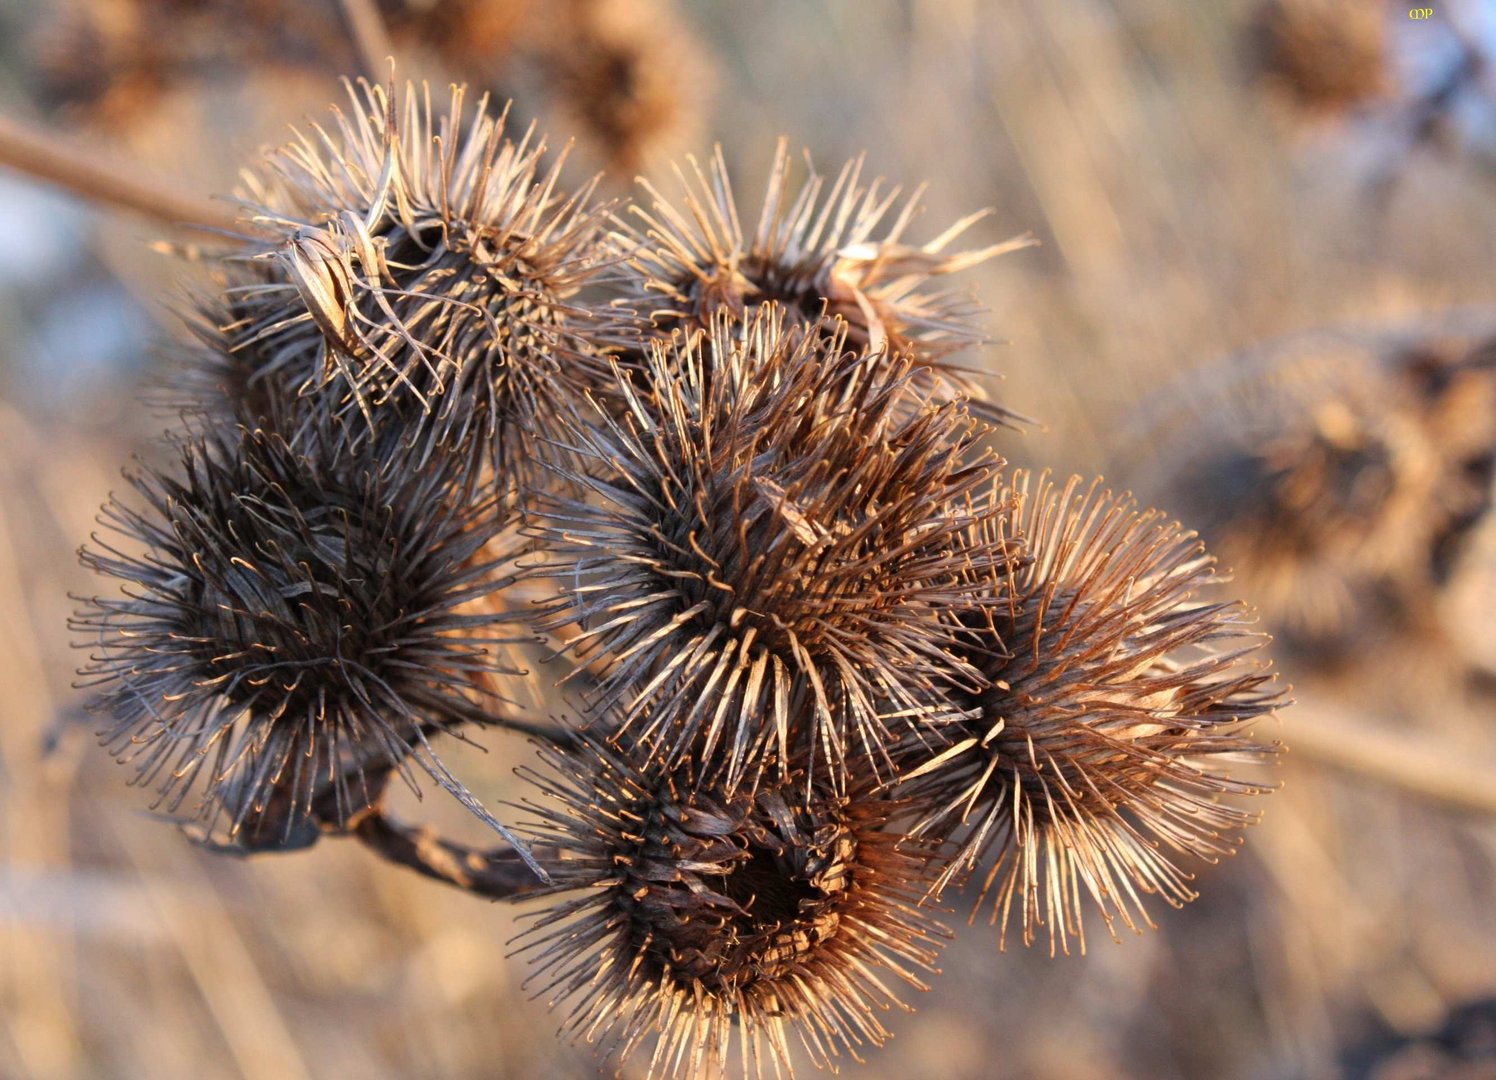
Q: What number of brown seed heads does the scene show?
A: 6